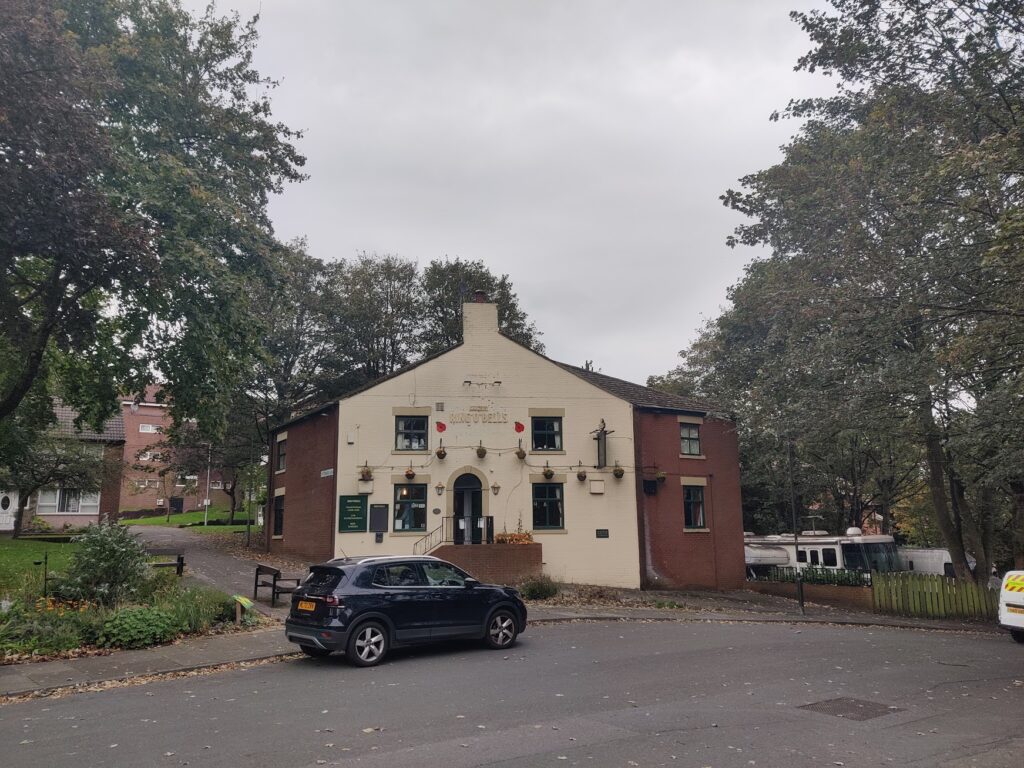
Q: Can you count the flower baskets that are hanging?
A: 9